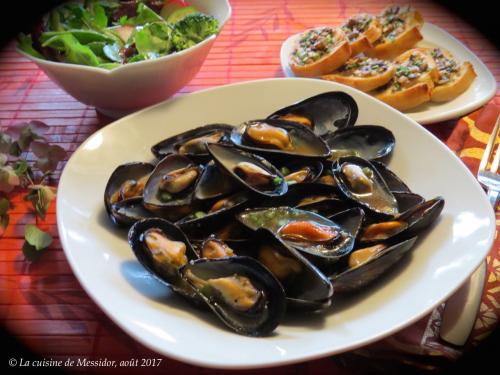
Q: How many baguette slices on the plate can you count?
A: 6